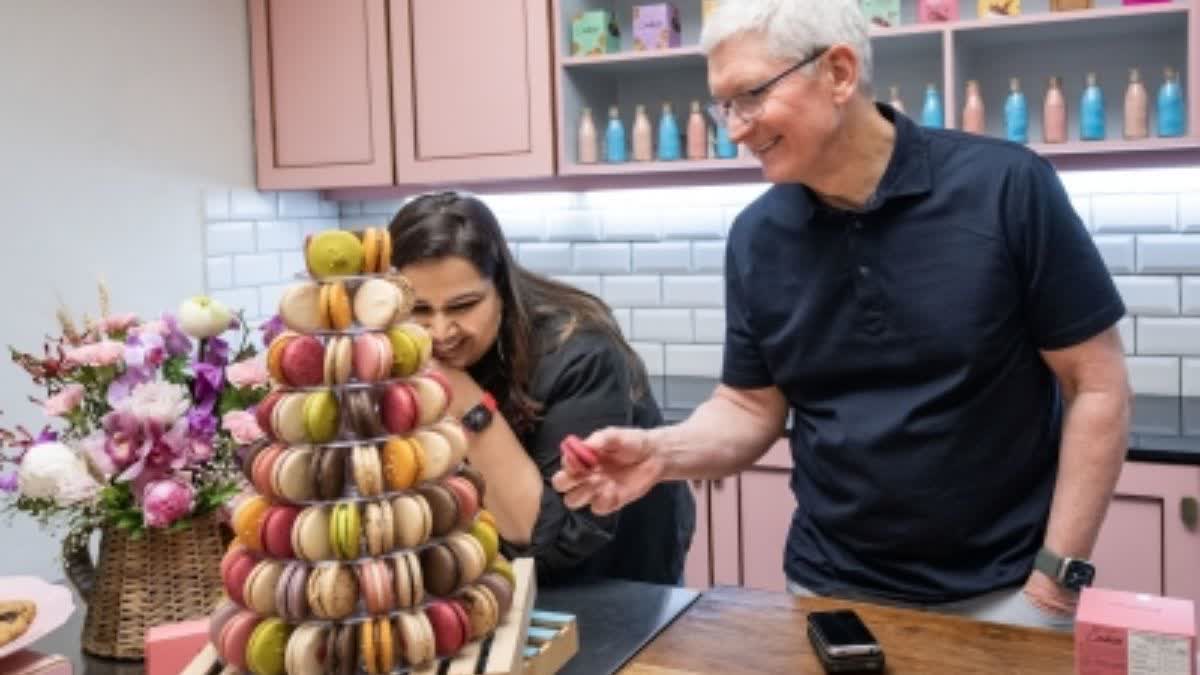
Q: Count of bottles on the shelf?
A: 14